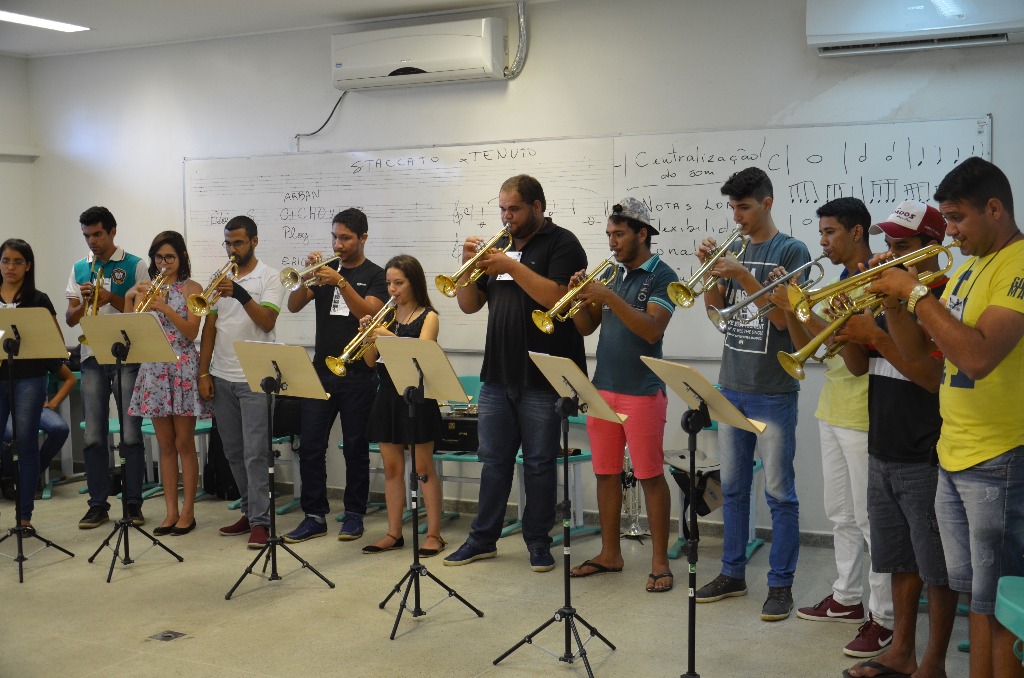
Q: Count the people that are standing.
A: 12